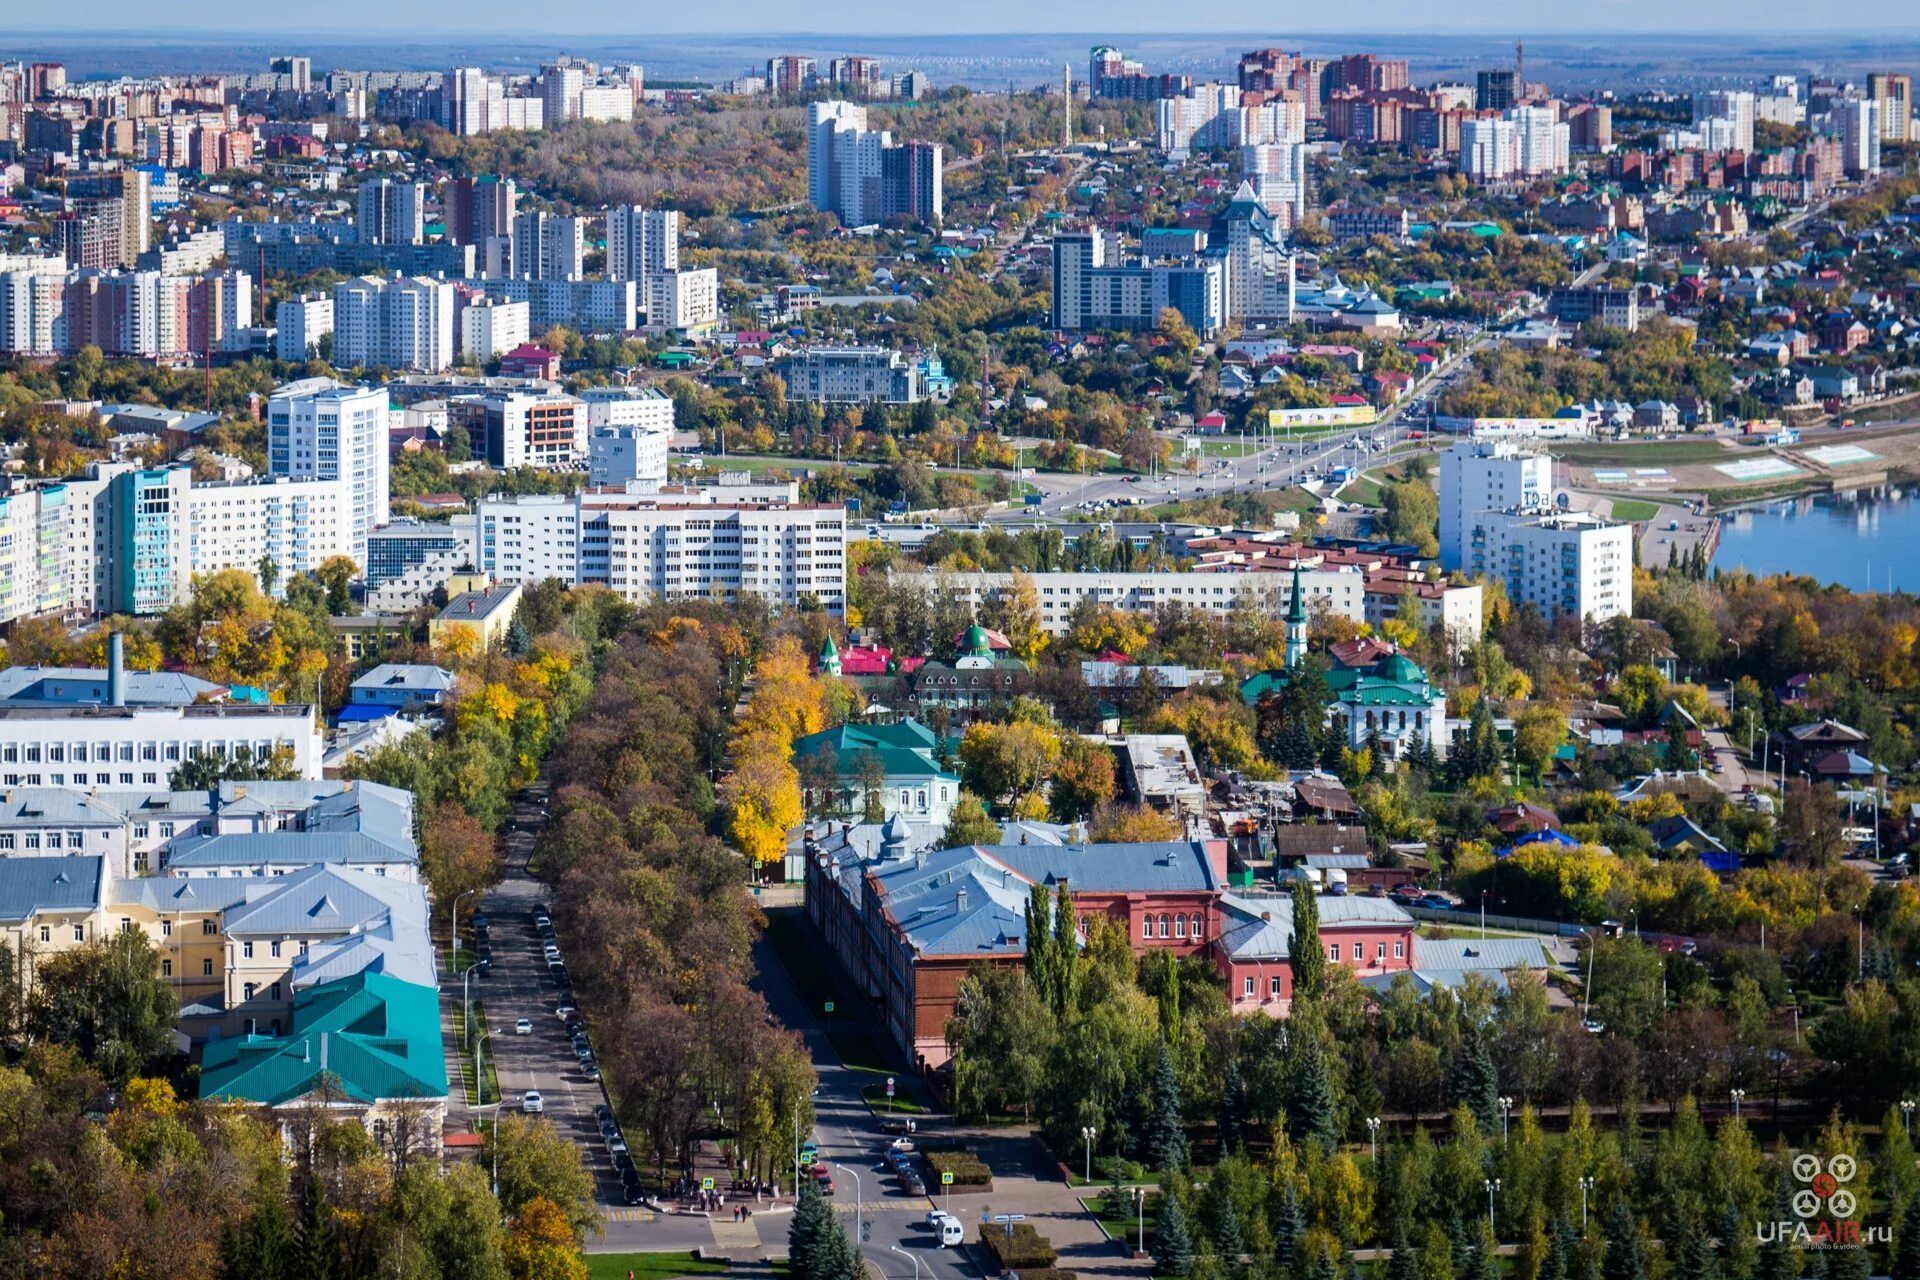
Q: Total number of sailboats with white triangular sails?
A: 0